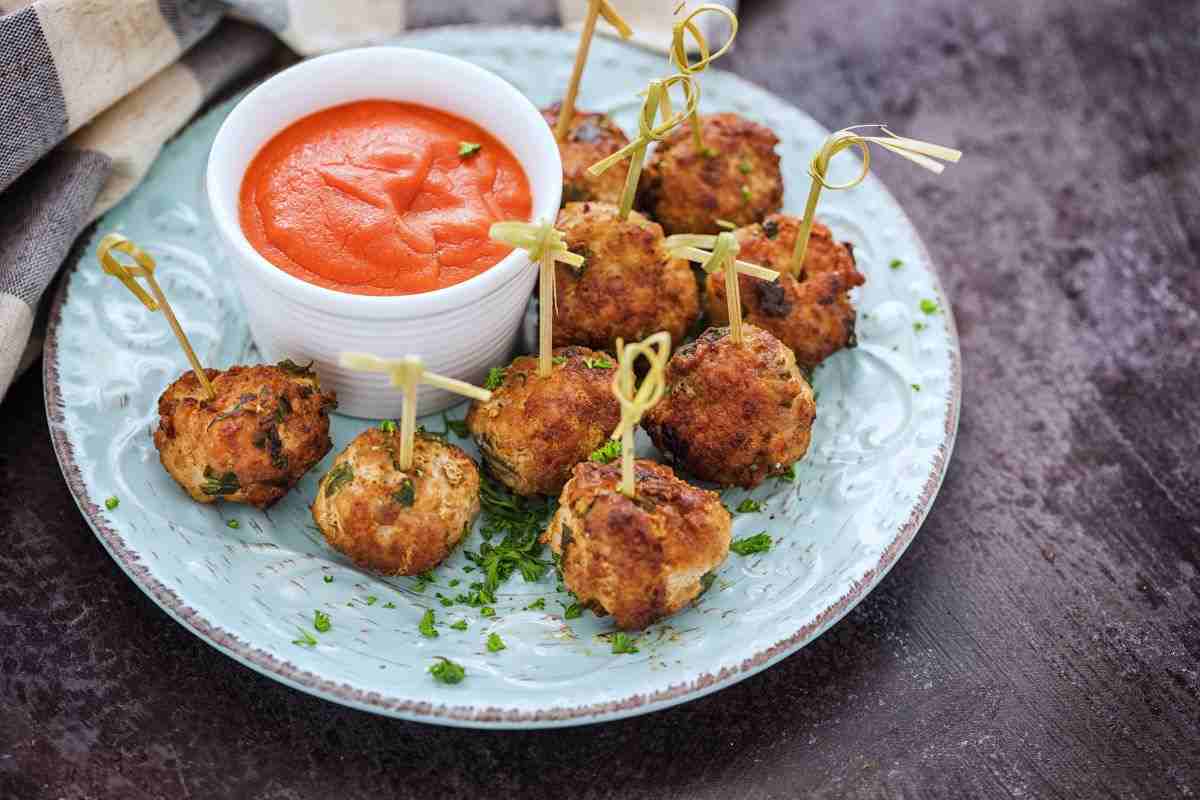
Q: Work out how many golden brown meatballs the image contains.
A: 9